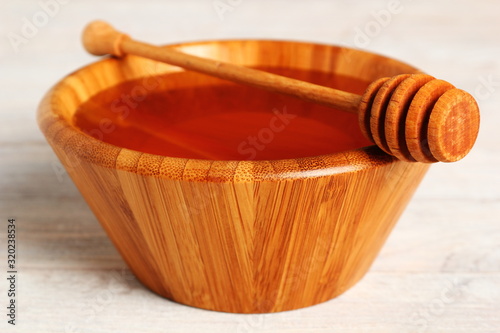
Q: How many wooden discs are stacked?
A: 5